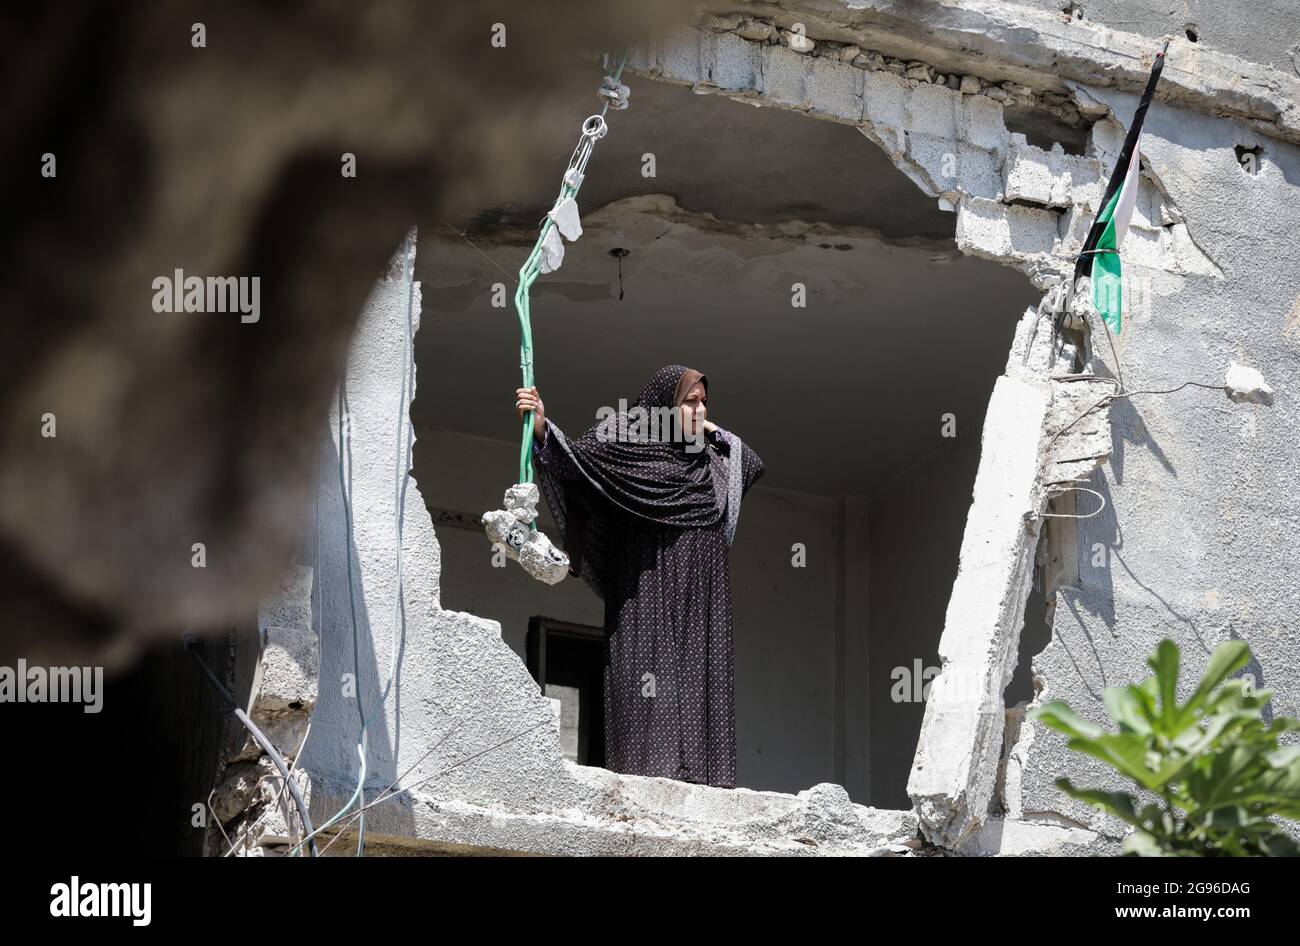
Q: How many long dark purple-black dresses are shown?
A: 1